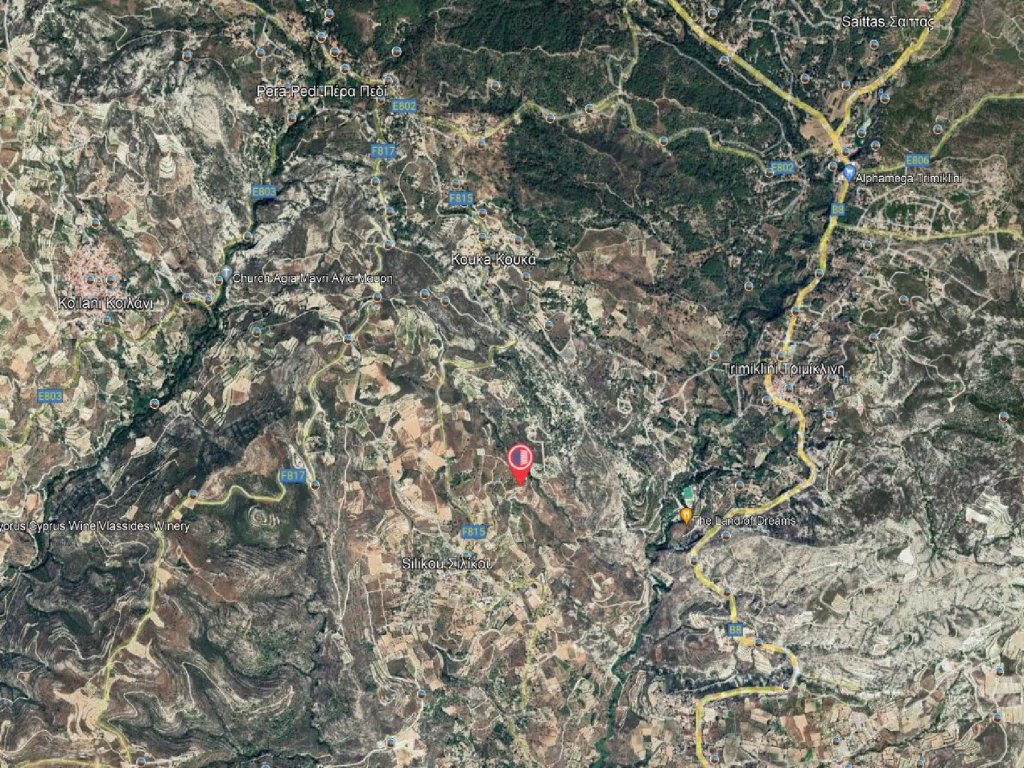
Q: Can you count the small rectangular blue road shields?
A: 11